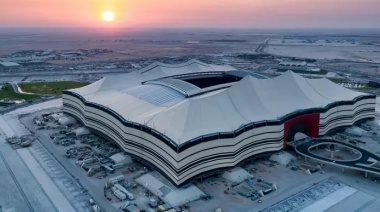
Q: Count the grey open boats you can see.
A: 0